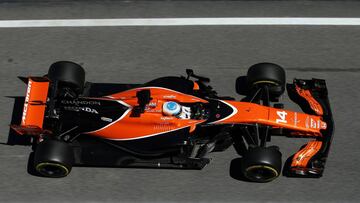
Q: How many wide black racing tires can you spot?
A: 4